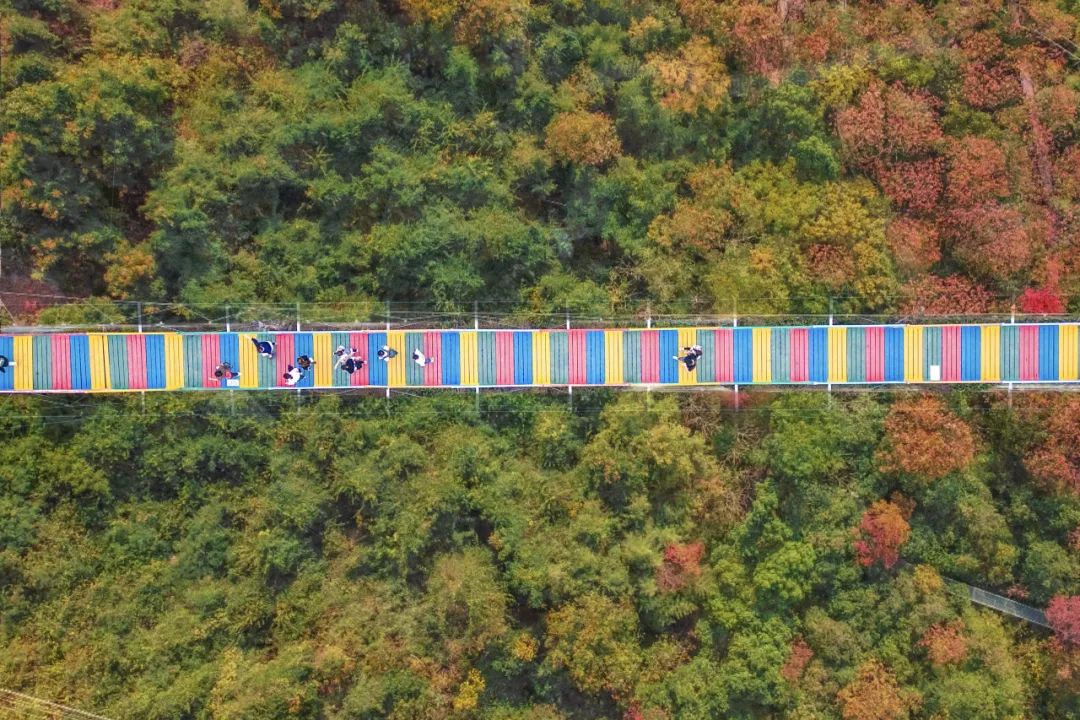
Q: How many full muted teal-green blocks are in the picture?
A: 14